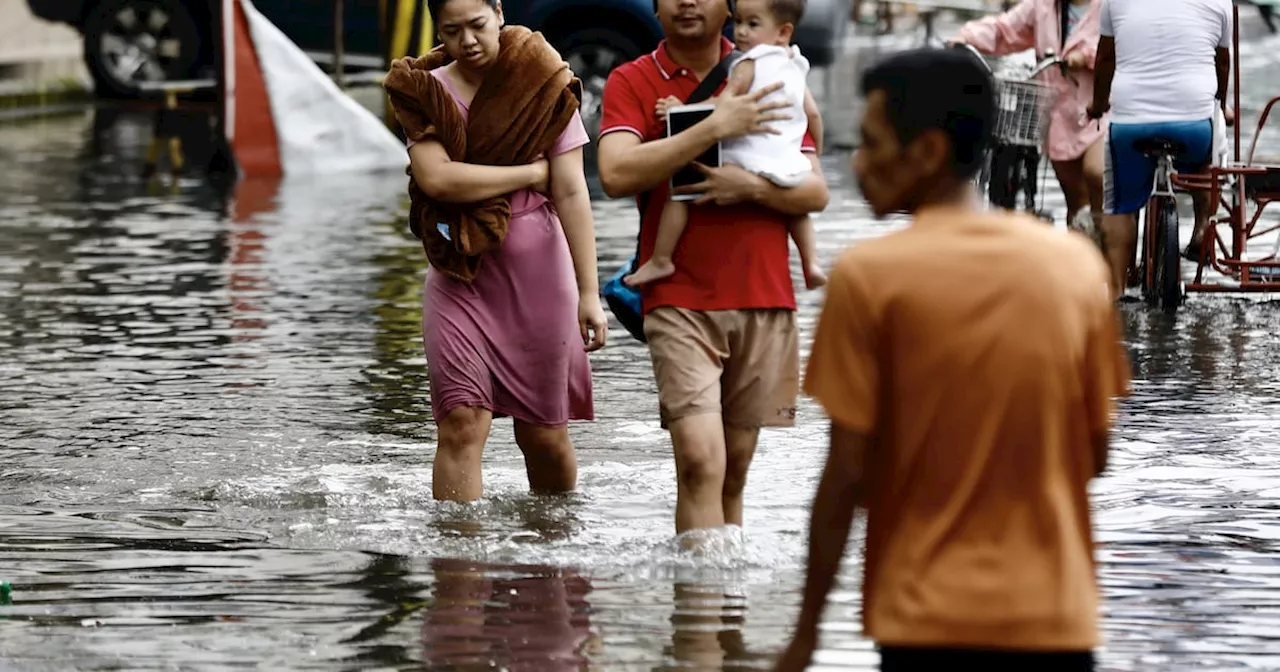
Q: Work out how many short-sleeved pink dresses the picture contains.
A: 1